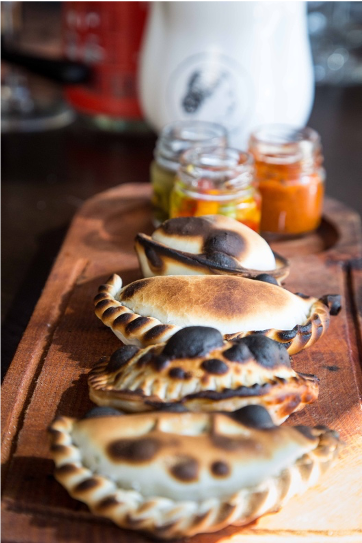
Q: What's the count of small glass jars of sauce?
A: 3